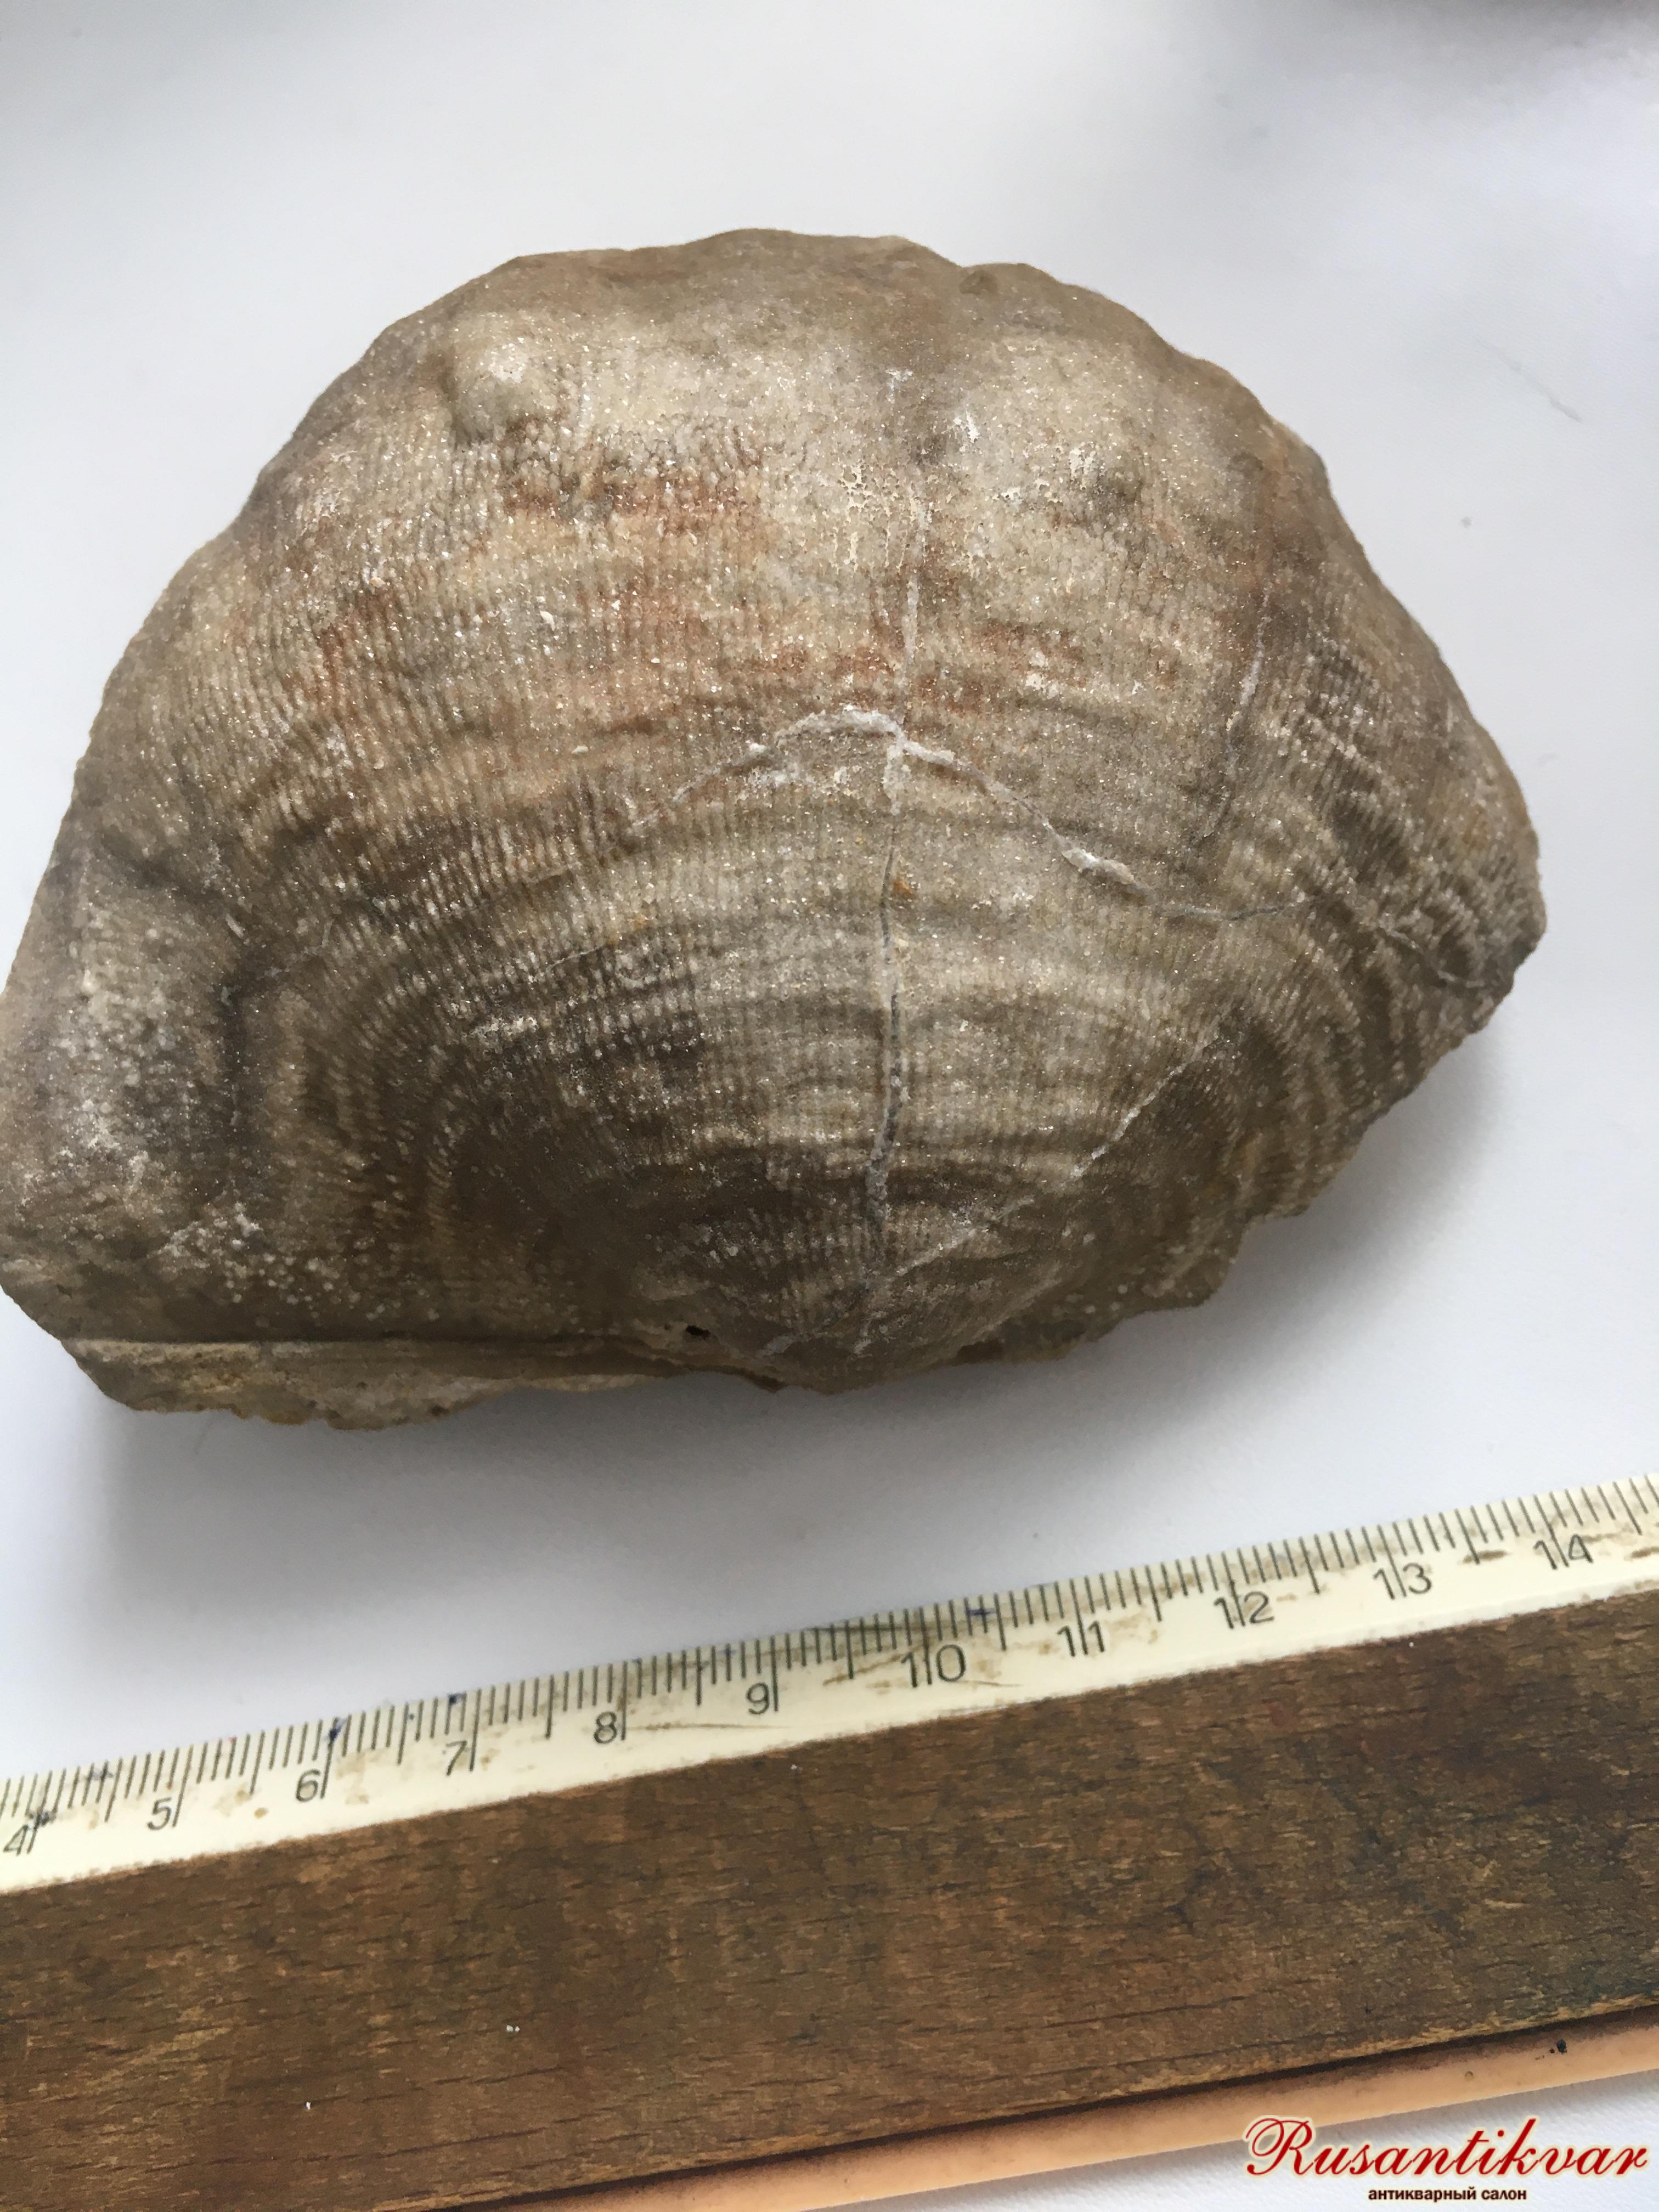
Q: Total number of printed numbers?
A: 11